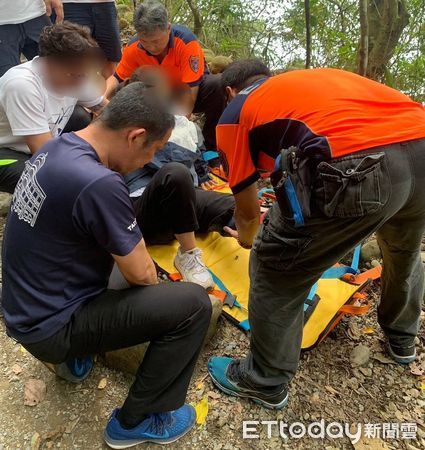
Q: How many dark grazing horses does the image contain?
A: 0